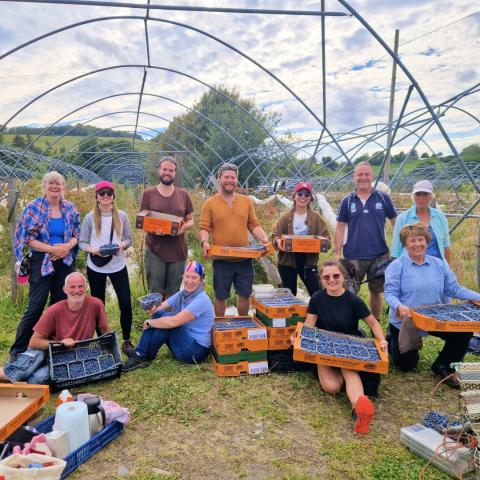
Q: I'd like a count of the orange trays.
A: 12